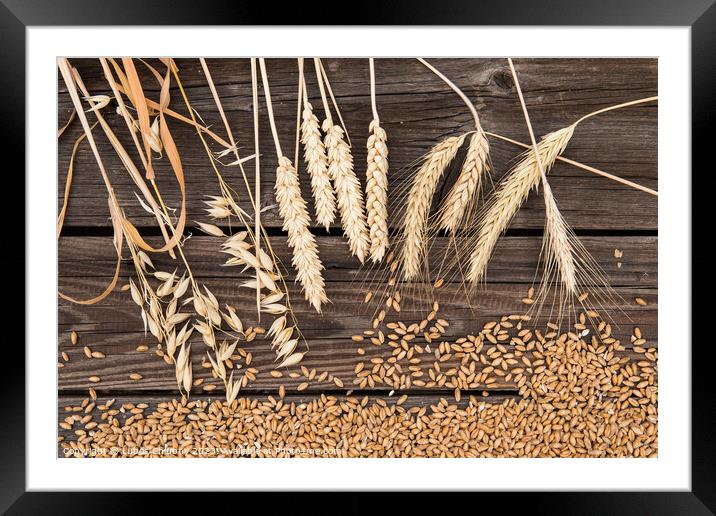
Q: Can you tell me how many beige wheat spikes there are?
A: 8